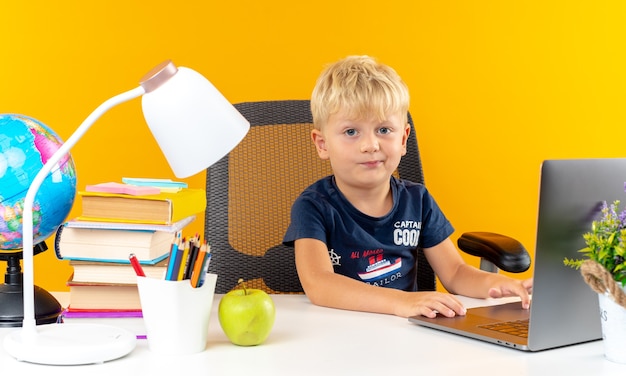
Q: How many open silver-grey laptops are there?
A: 1